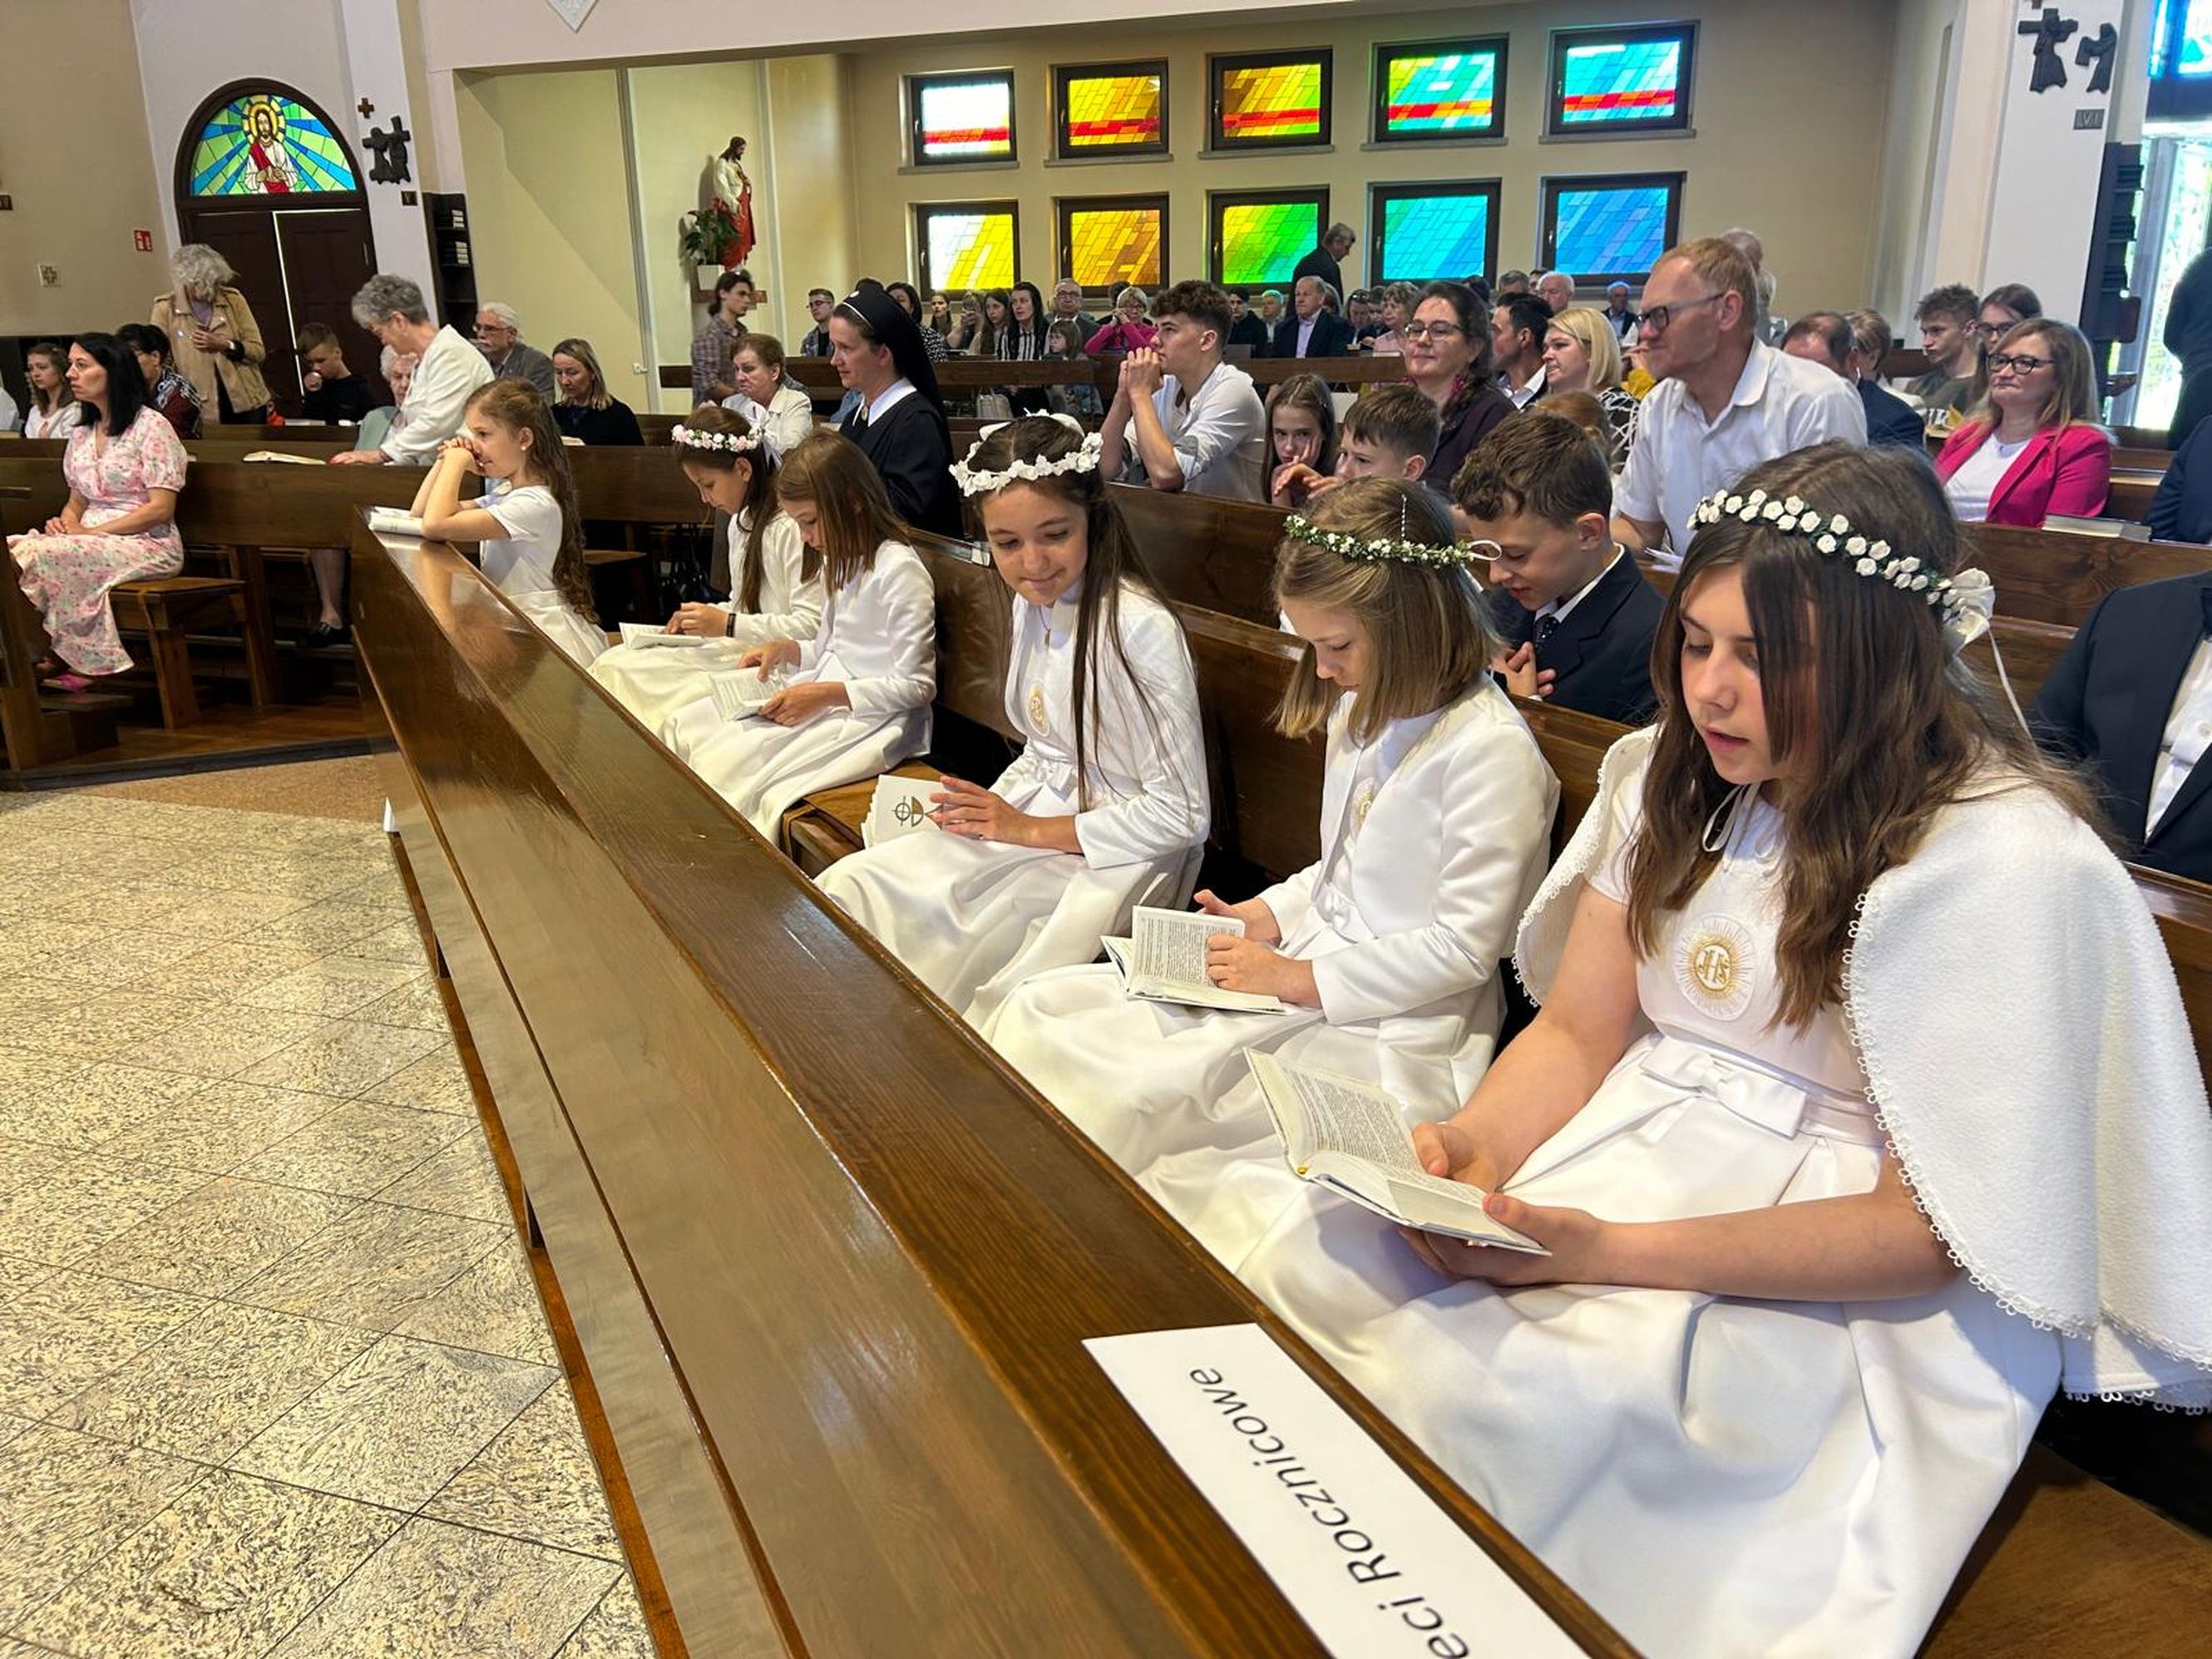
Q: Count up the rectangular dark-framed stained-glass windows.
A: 10